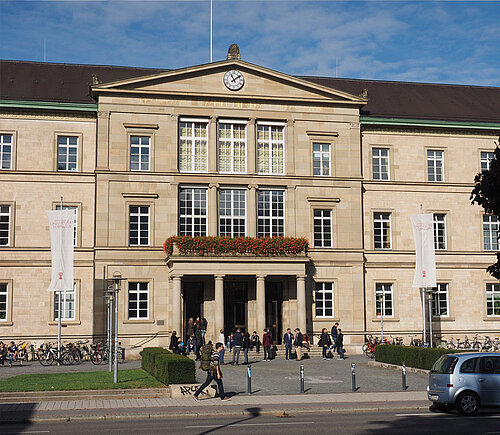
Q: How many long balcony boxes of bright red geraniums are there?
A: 1